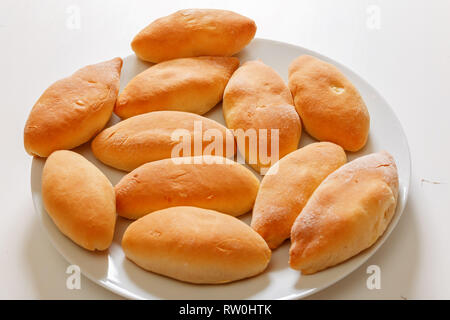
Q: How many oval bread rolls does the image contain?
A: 11